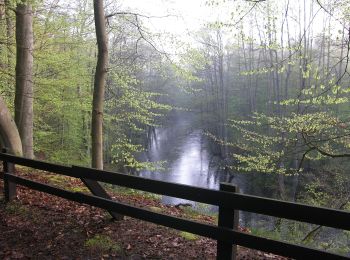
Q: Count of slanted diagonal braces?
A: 1